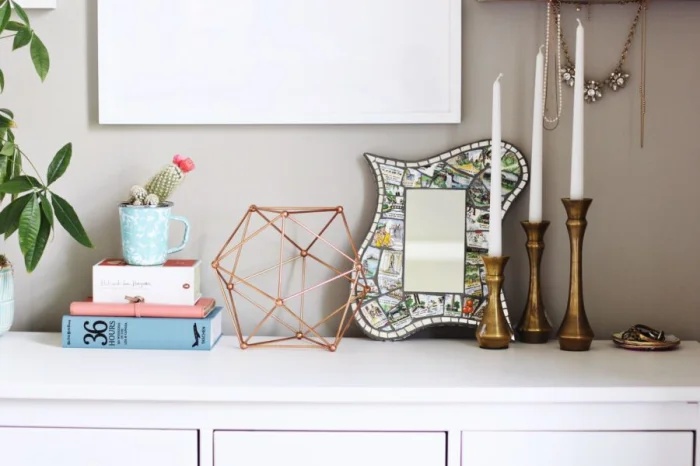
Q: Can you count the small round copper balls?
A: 12